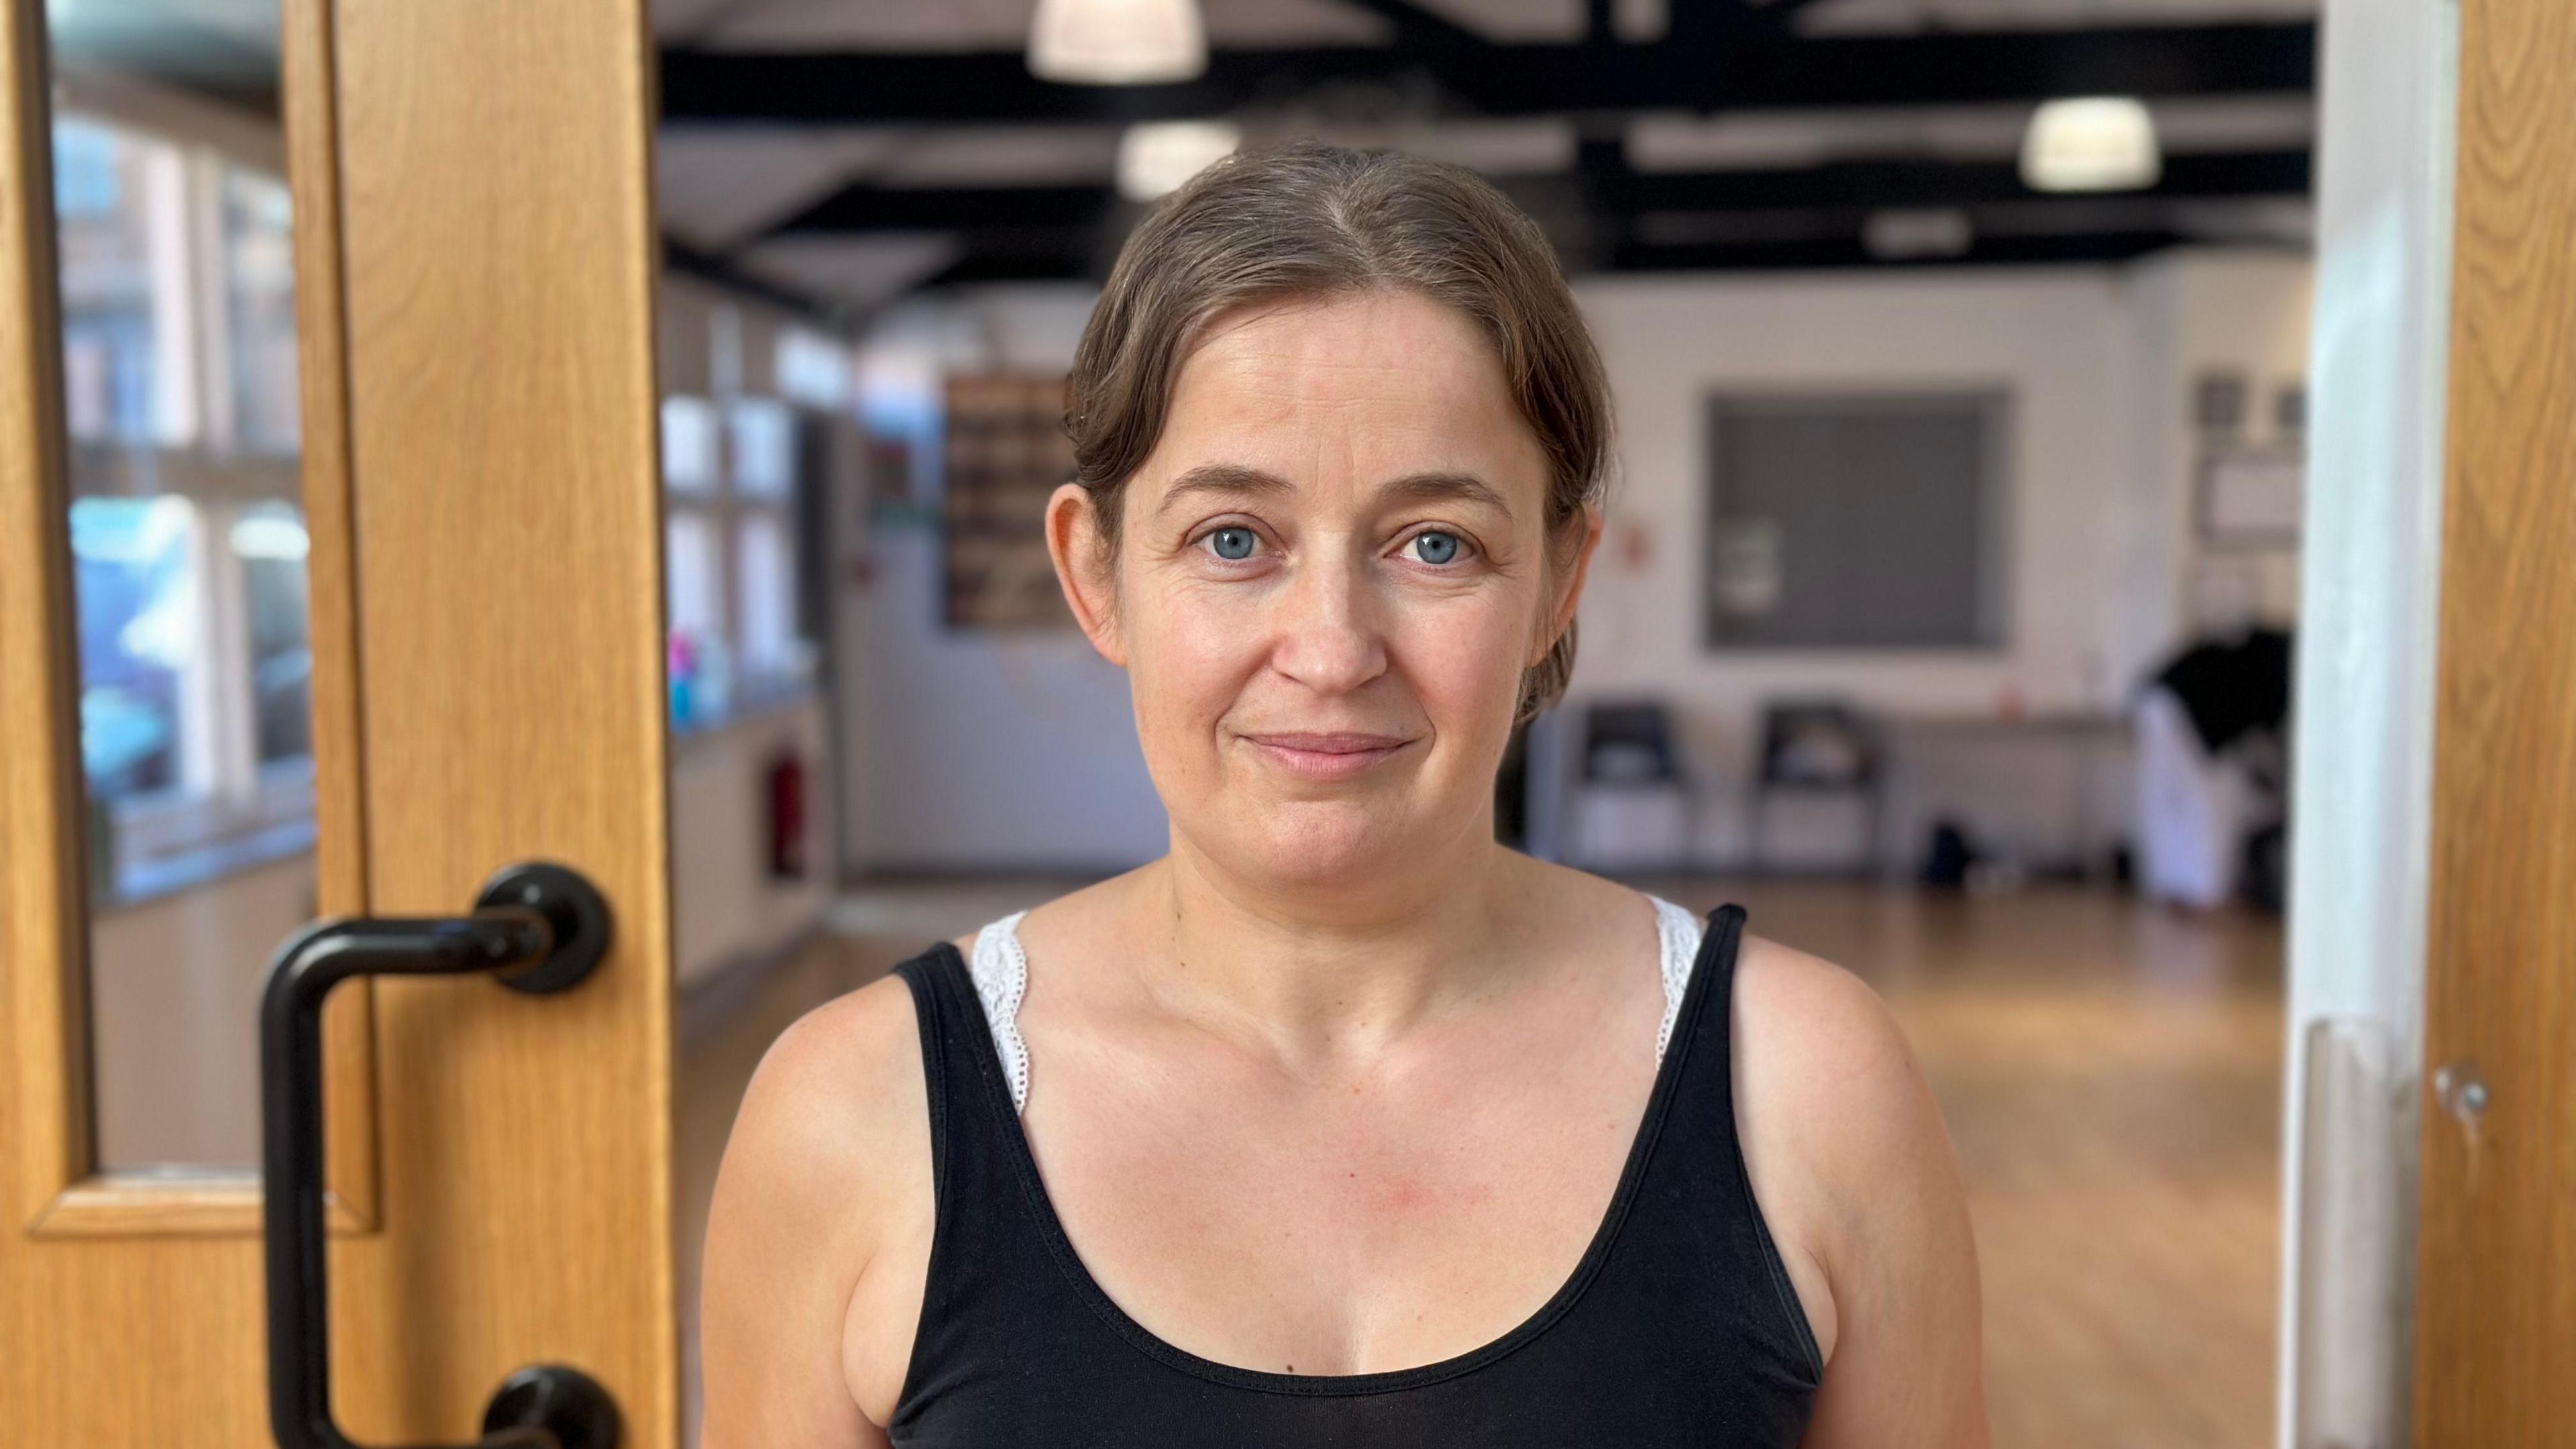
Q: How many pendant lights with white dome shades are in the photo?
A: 3